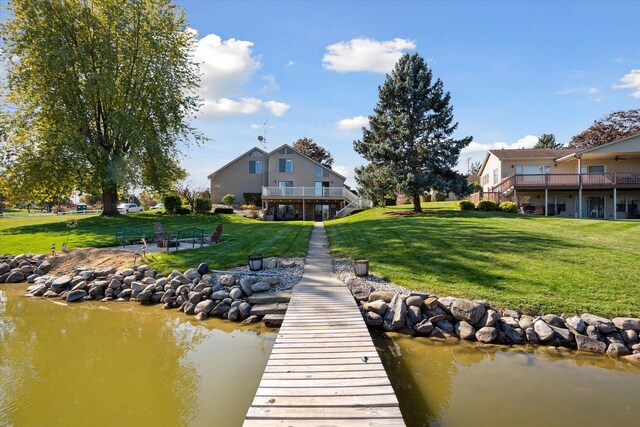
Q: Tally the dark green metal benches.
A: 2